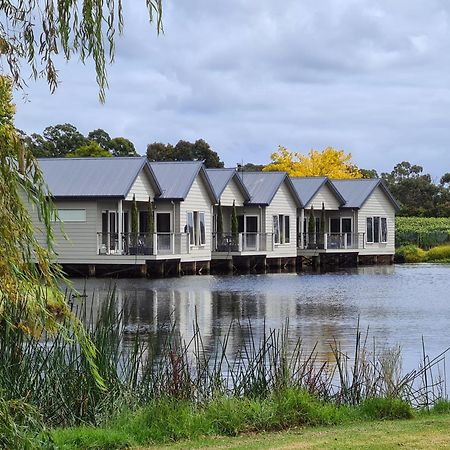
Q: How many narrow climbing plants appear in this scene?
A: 6